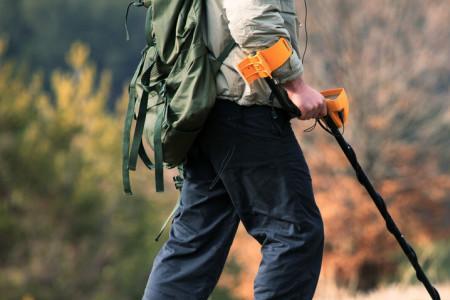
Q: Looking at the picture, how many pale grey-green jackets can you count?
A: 1